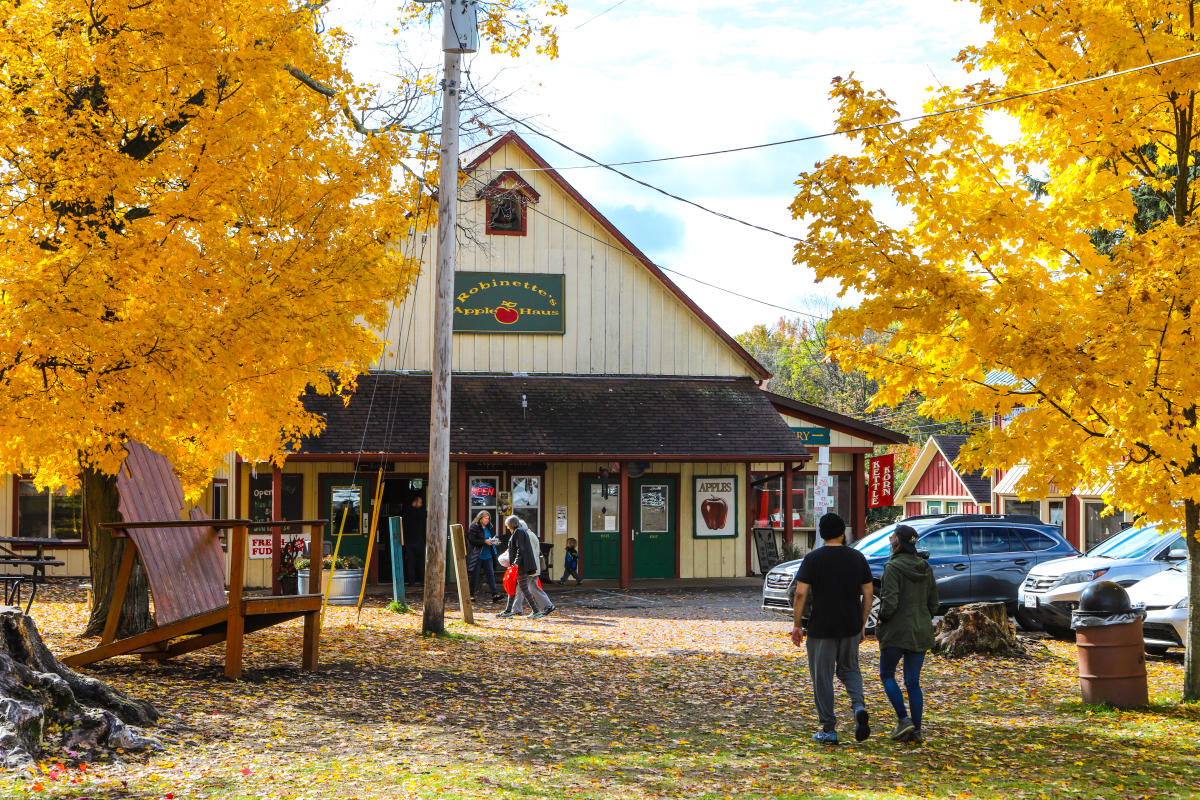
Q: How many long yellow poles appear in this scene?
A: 3